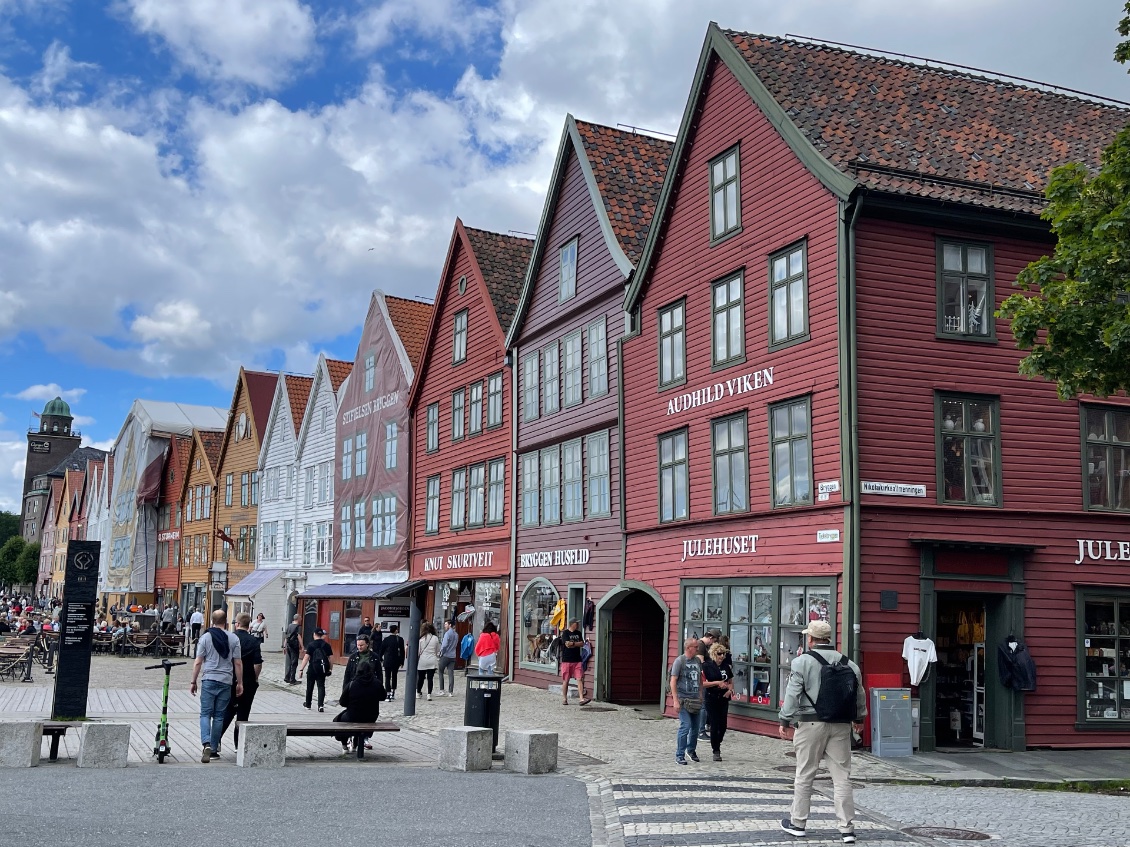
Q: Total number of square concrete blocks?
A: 5